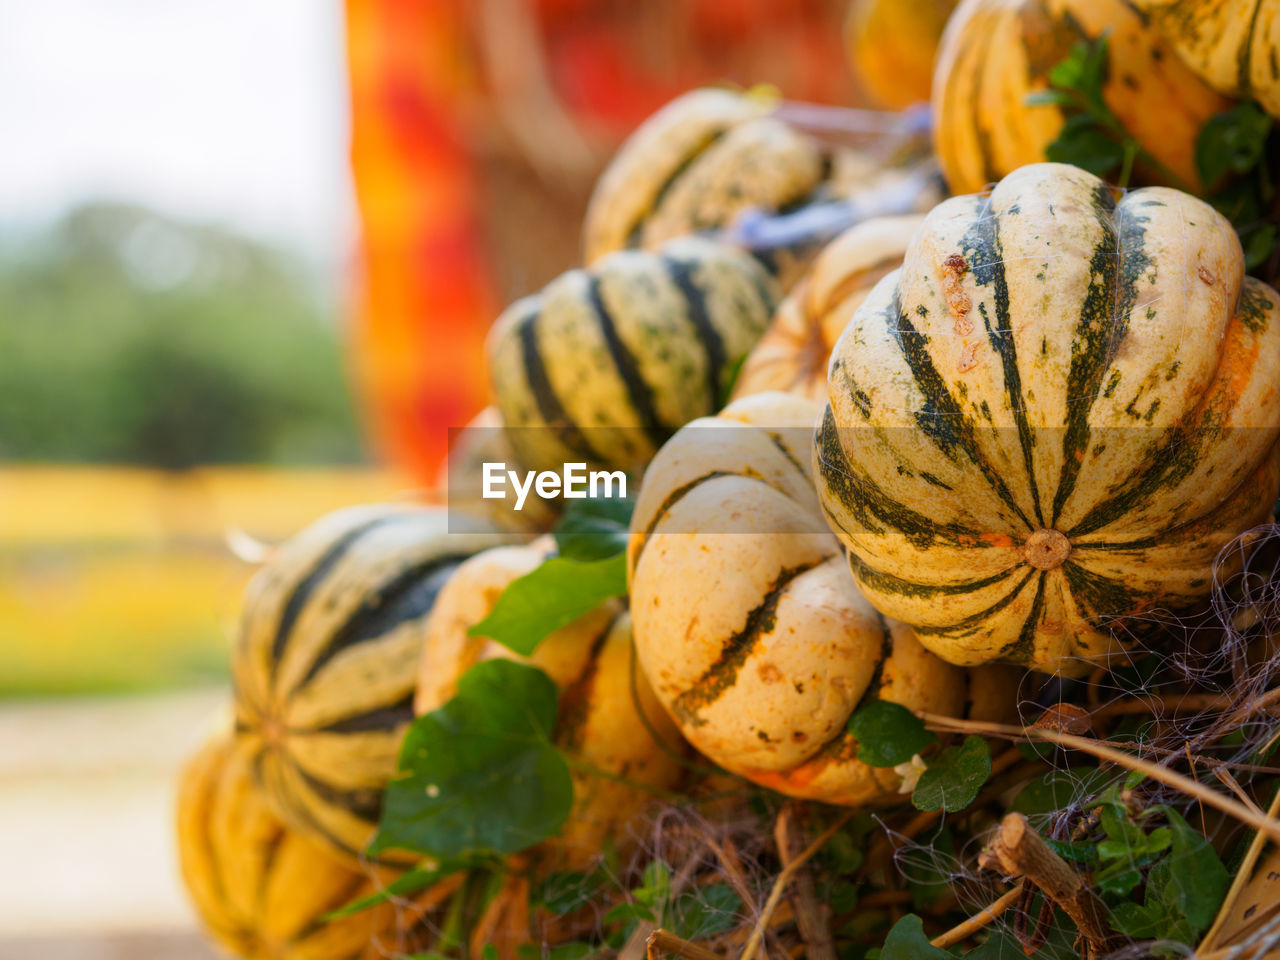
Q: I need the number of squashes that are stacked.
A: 12